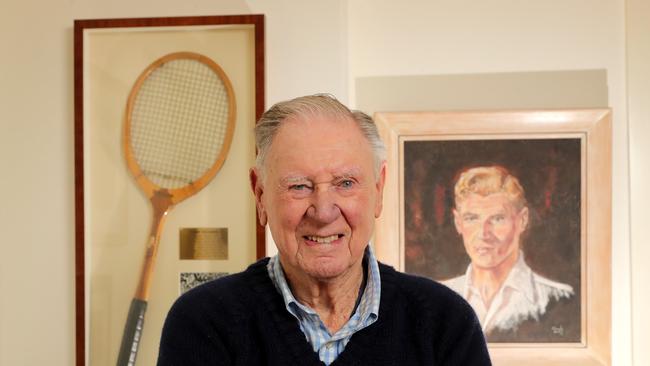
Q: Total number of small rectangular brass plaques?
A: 1